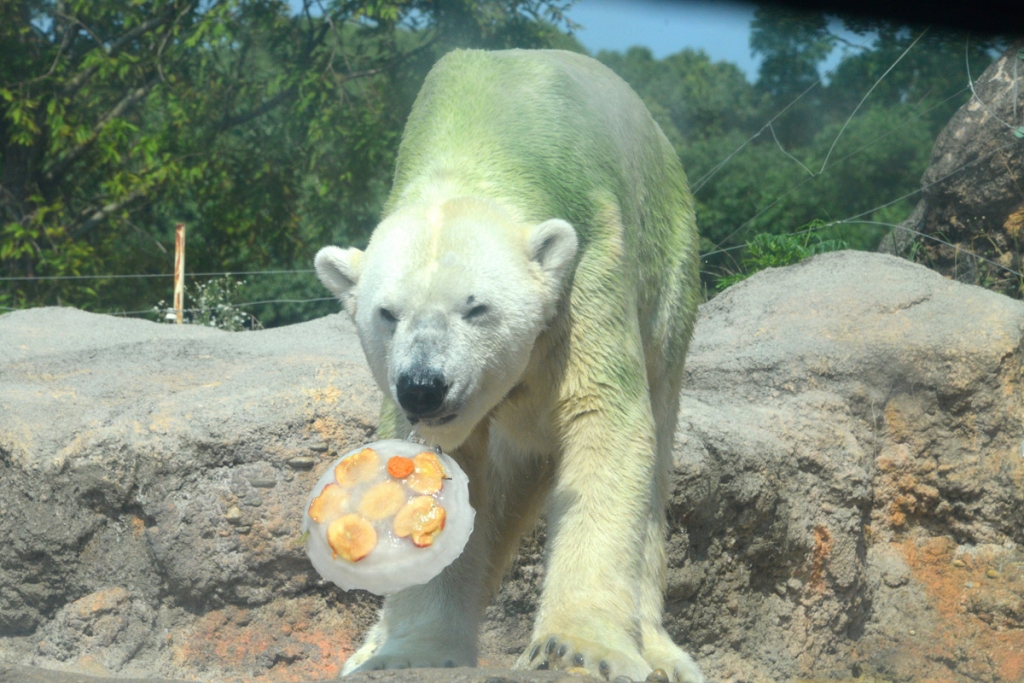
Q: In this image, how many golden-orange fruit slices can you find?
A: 6